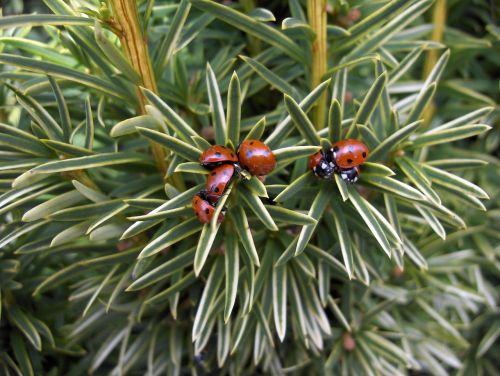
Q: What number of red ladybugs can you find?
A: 7